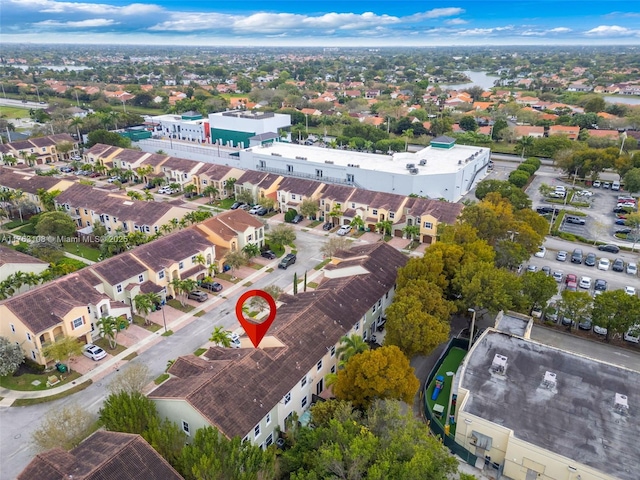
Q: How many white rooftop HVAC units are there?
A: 3